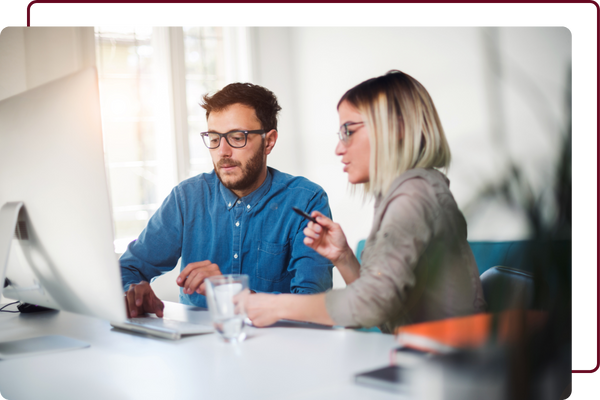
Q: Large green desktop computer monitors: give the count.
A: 0